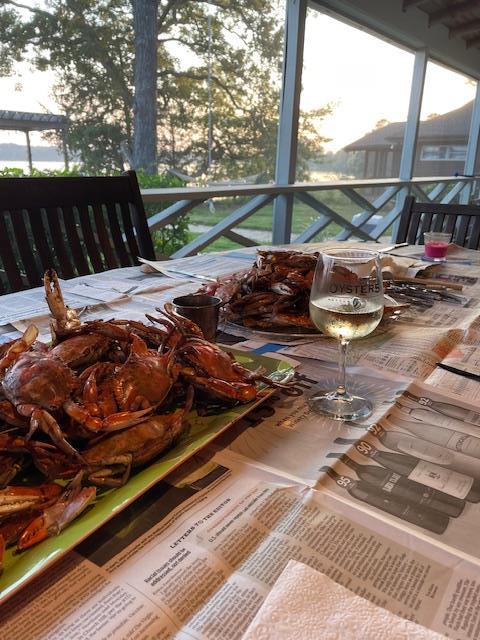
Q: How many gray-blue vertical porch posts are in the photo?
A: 3